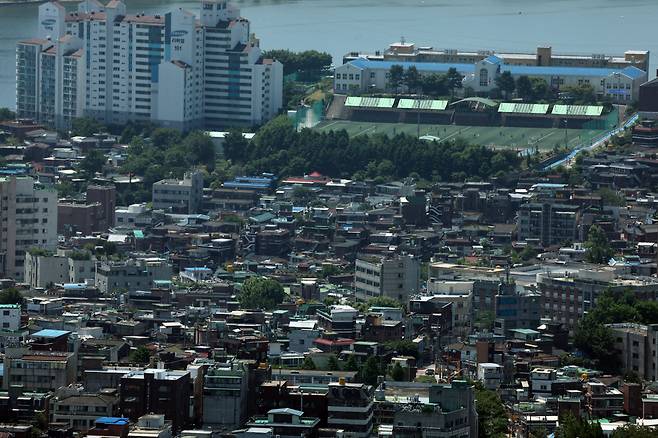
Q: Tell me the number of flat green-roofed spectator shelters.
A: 4